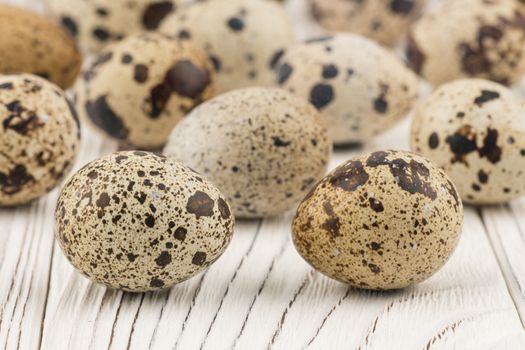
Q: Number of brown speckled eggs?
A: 12